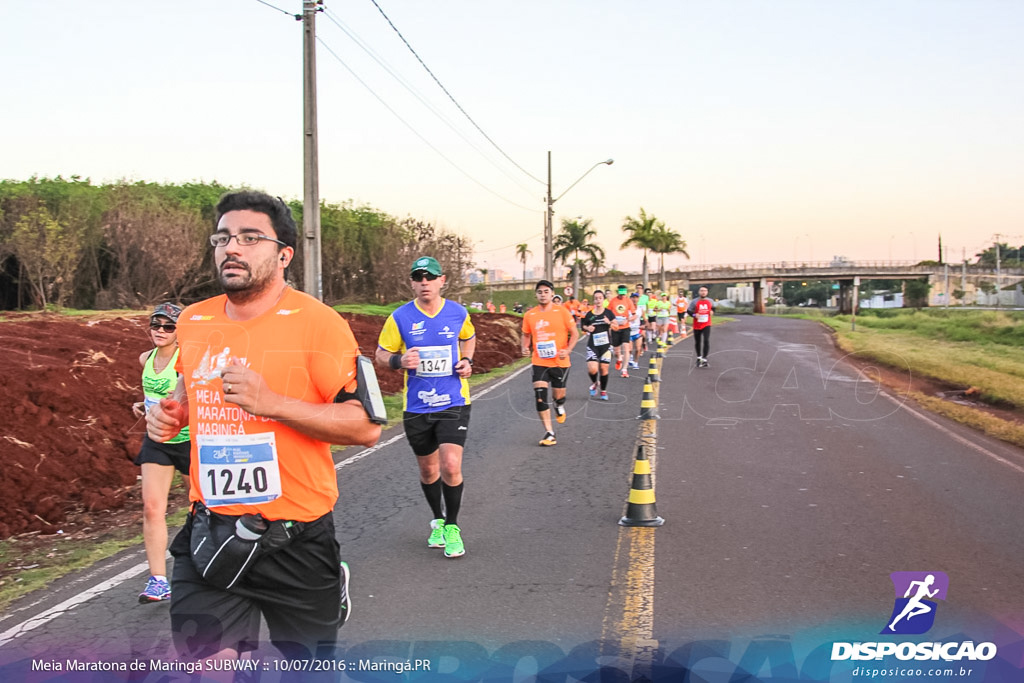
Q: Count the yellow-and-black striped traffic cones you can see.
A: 5